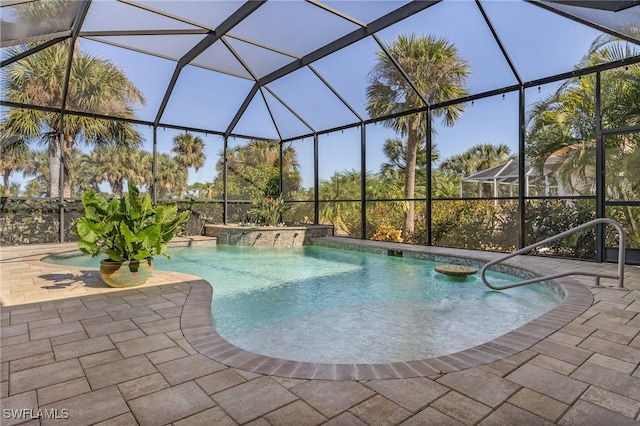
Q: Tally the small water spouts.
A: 5